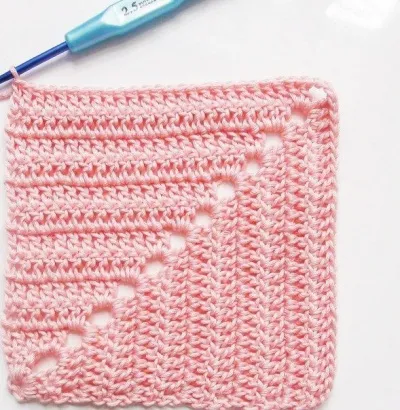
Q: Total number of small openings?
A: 12